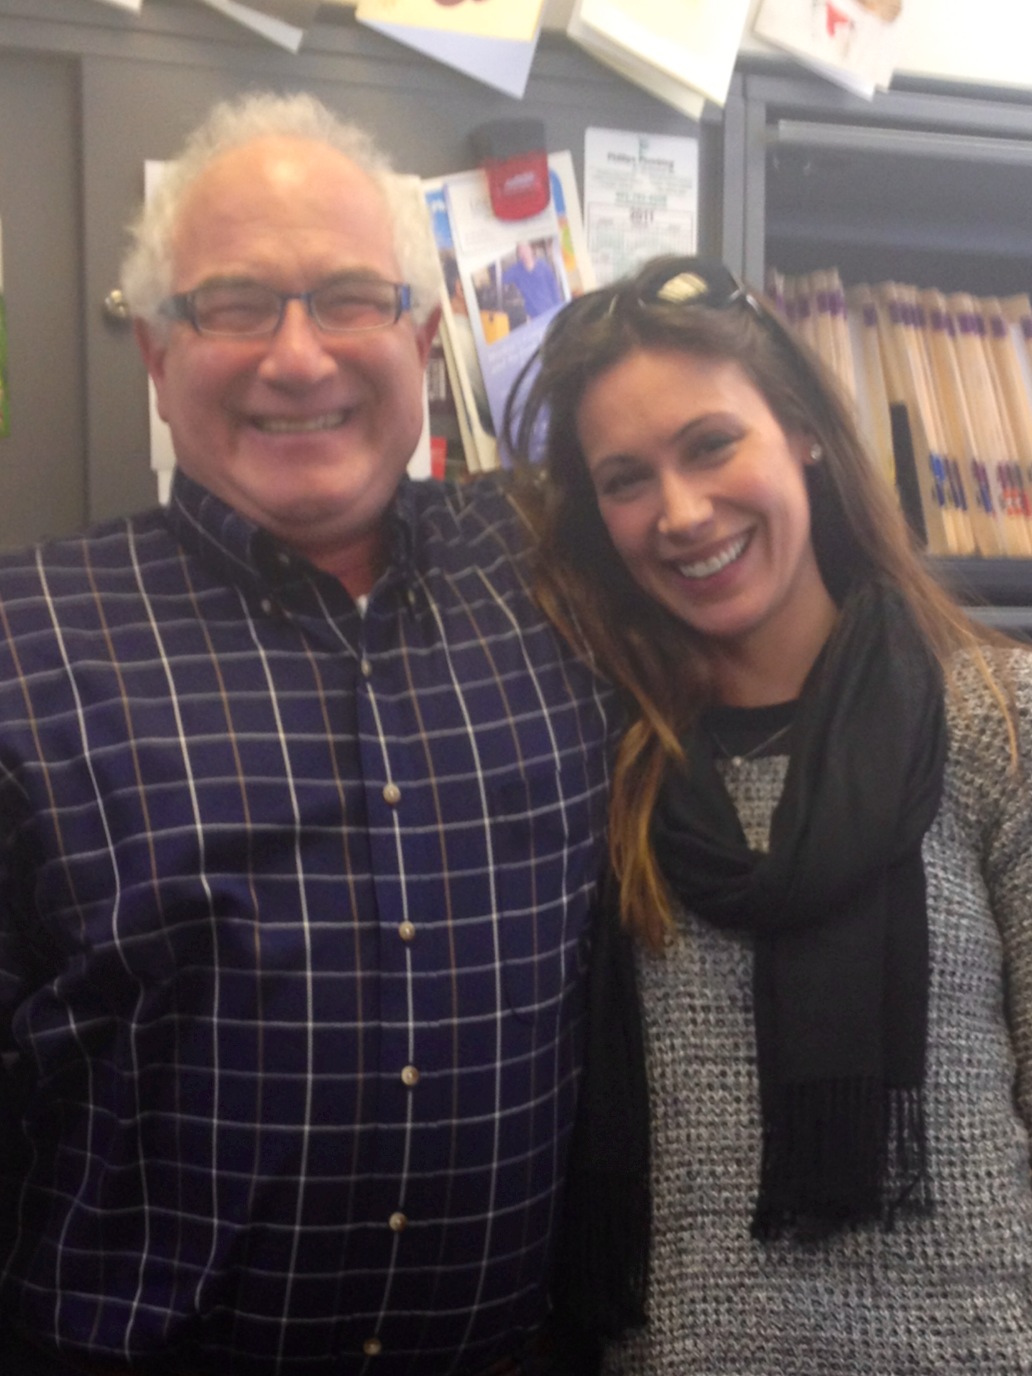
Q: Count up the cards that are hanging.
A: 5